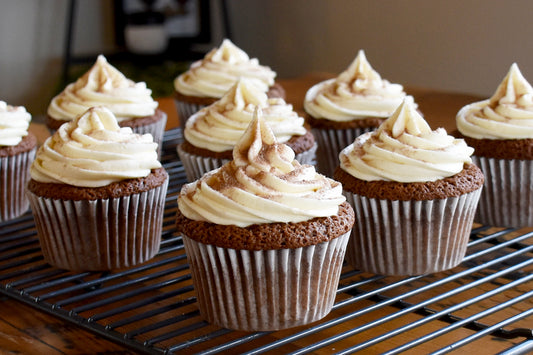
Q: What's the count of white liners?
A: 9